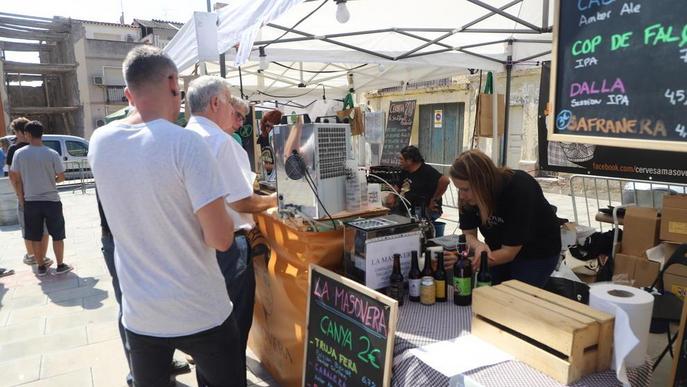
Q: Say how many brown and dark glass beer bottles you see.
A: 6